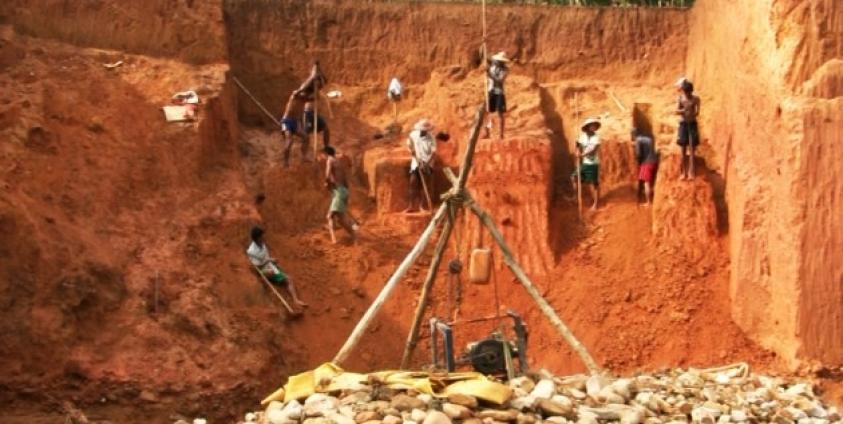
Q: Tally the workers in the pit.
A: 9